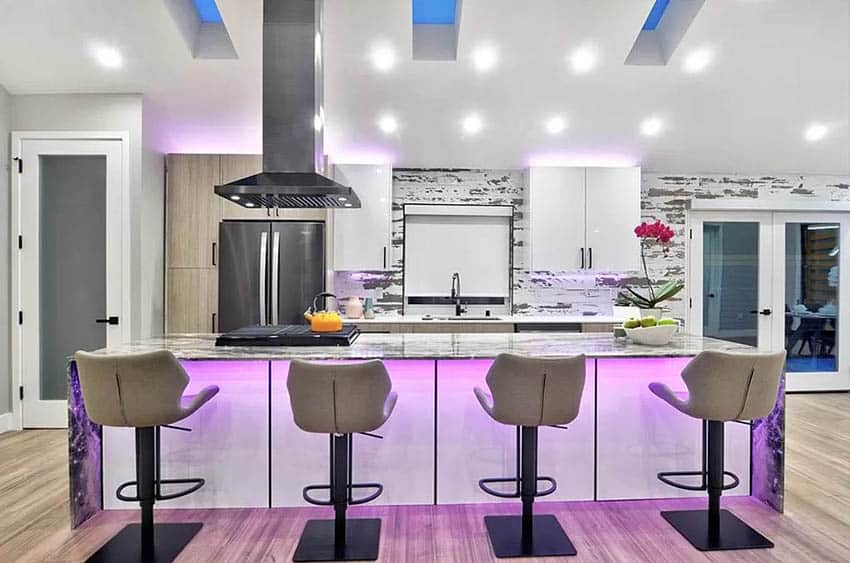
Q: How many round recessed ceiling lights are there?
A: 10